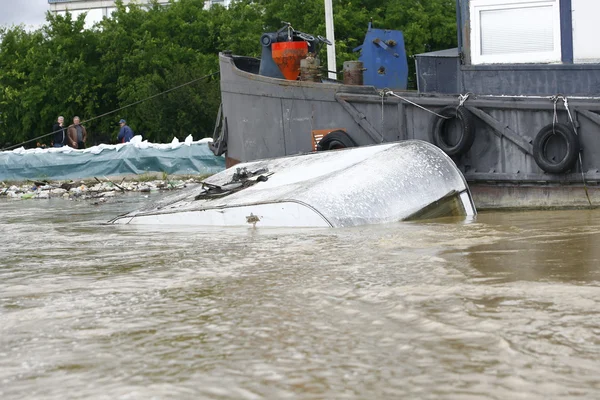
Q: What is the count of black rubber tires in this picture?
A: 3